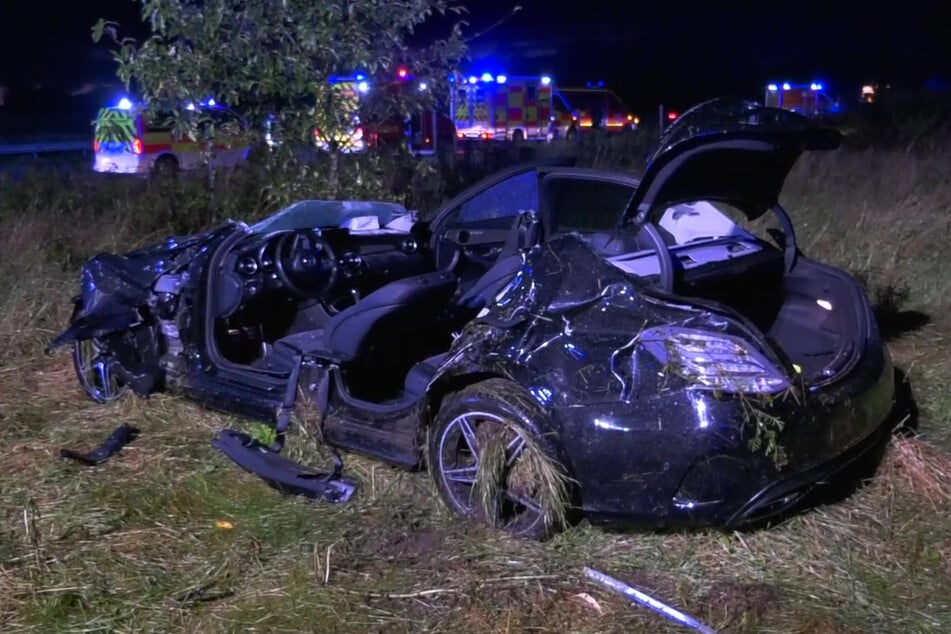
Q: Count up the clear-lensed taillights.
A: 1